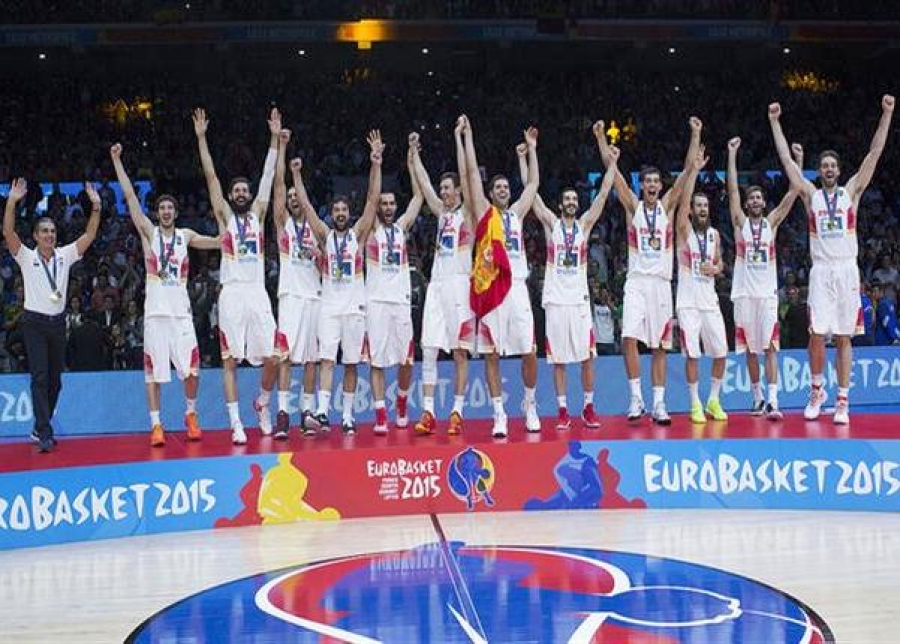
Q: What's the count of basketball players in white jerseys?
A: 12